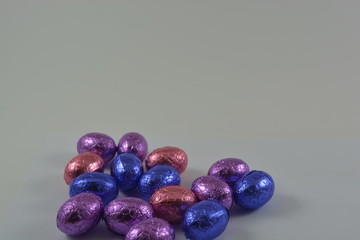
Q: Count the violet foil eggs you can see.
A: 7